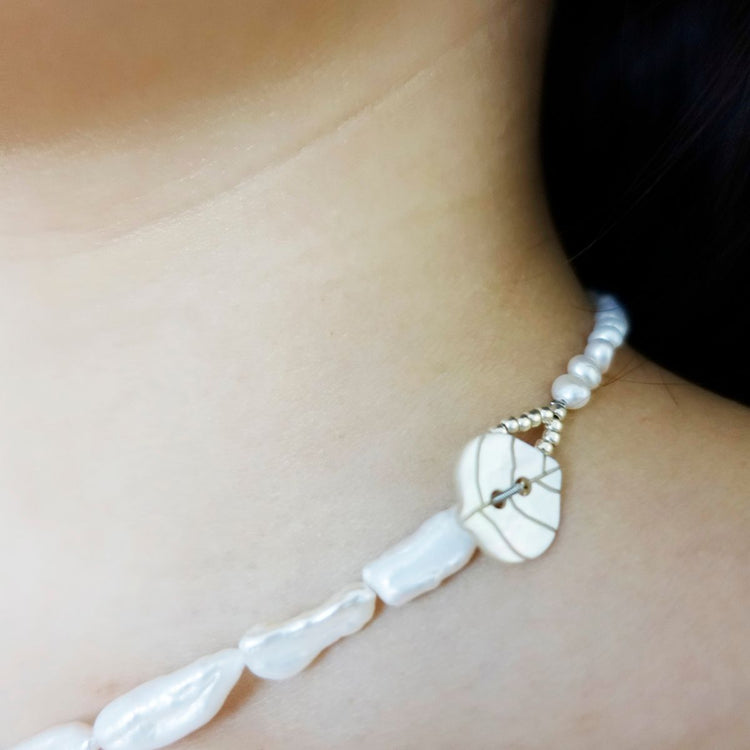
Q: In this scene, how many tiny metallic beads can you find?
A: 9